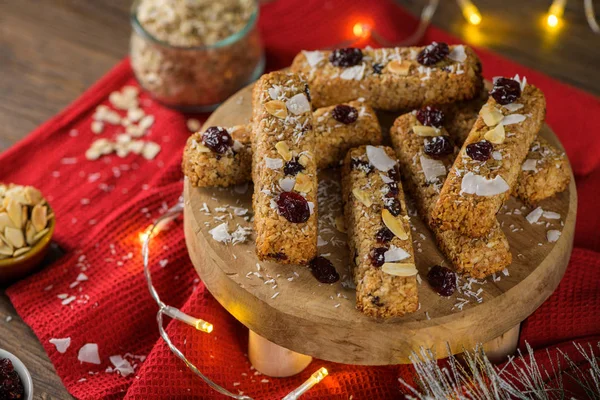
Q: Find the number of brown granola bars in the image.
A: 7